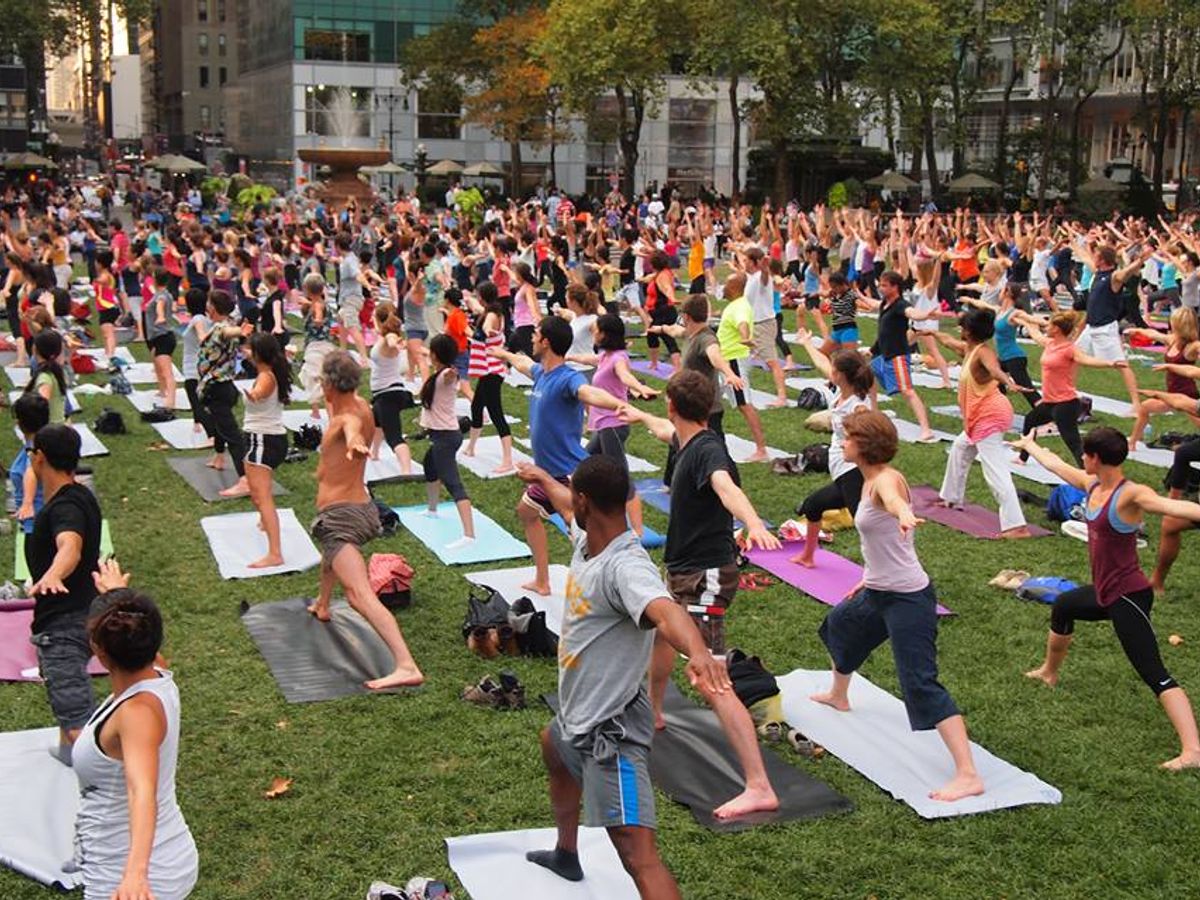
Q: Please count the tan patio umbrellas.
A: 8